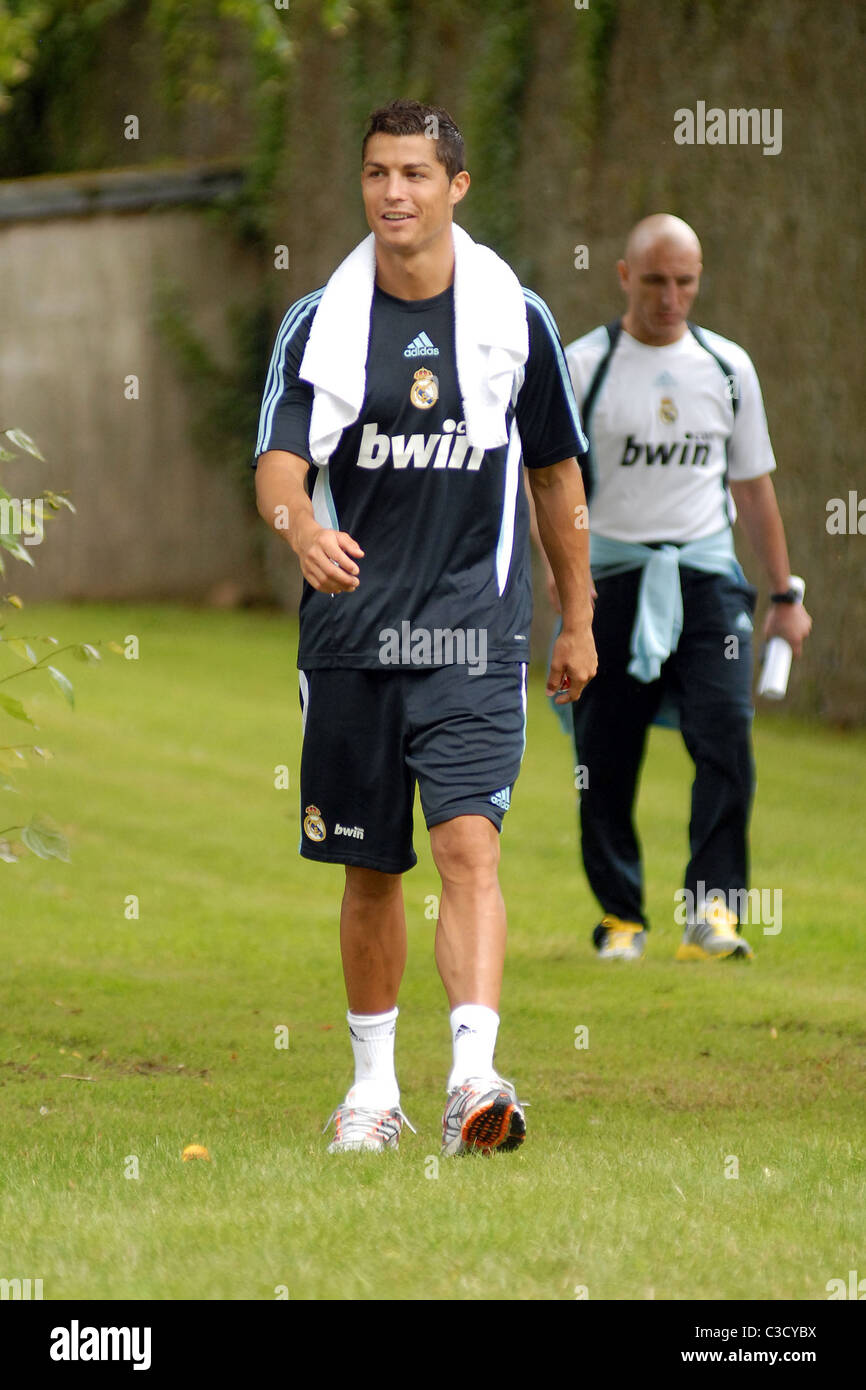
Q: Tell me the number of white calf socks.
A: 2